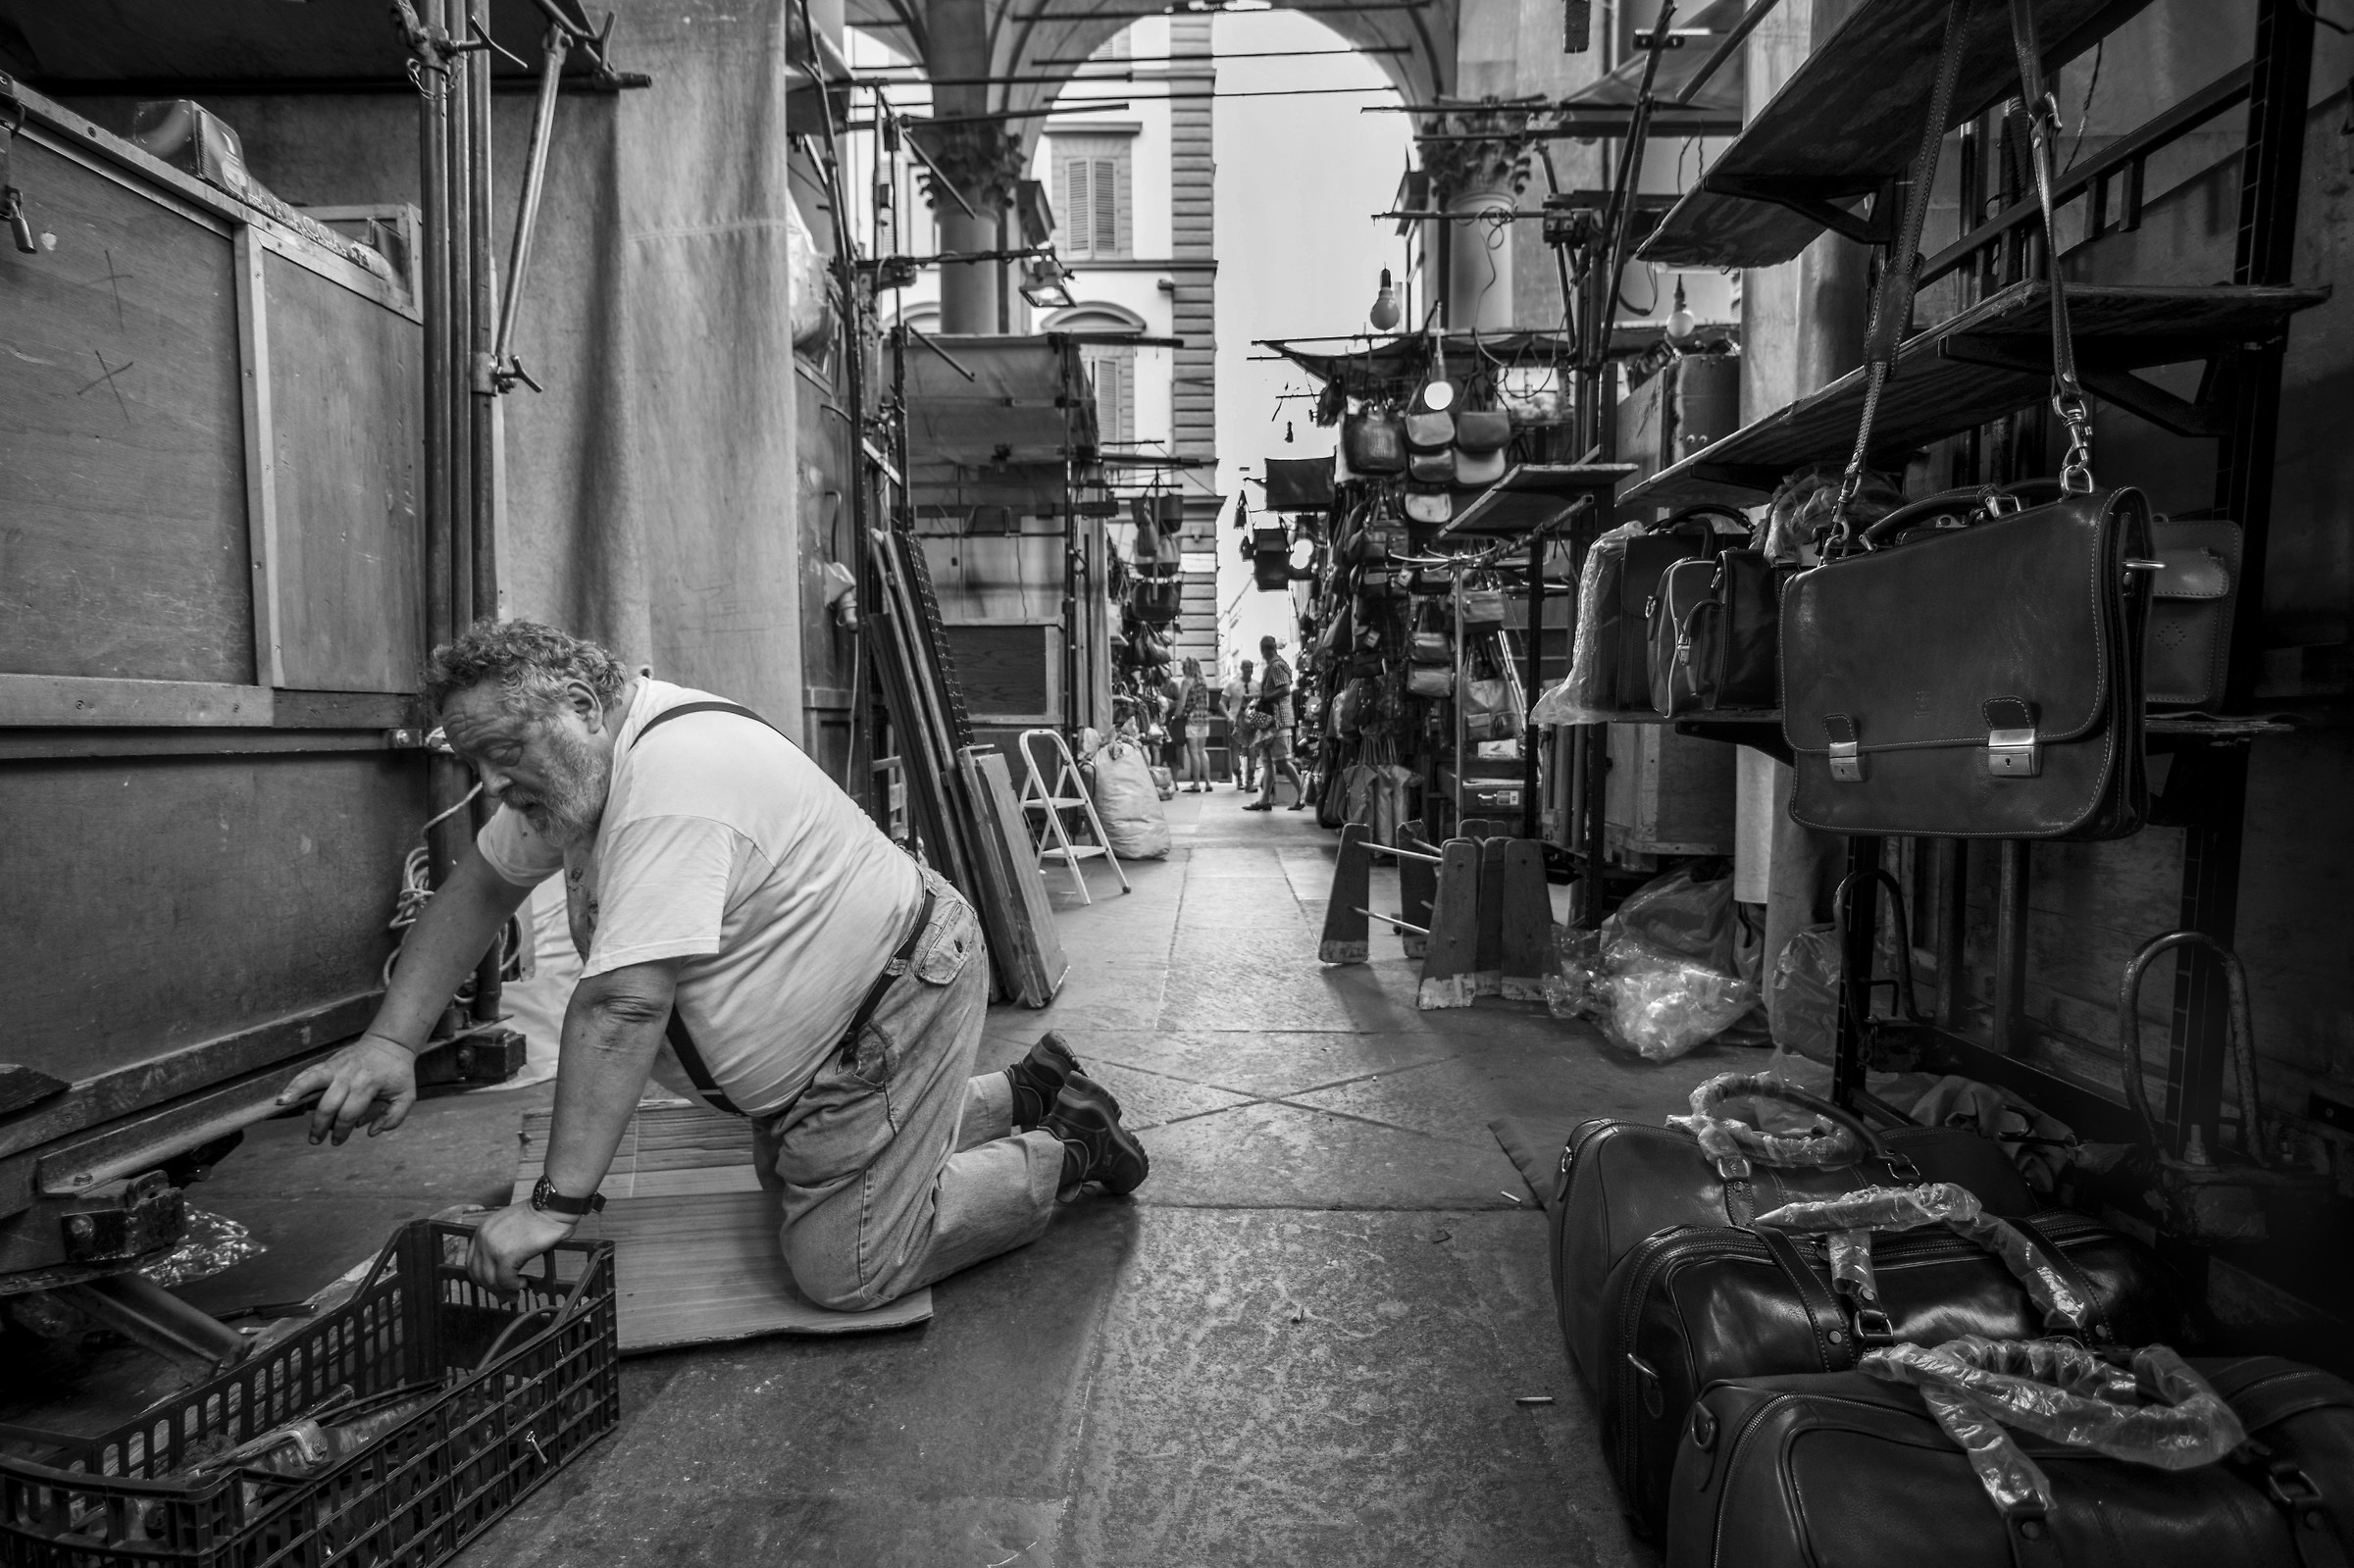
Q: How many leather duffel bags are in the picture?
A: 3